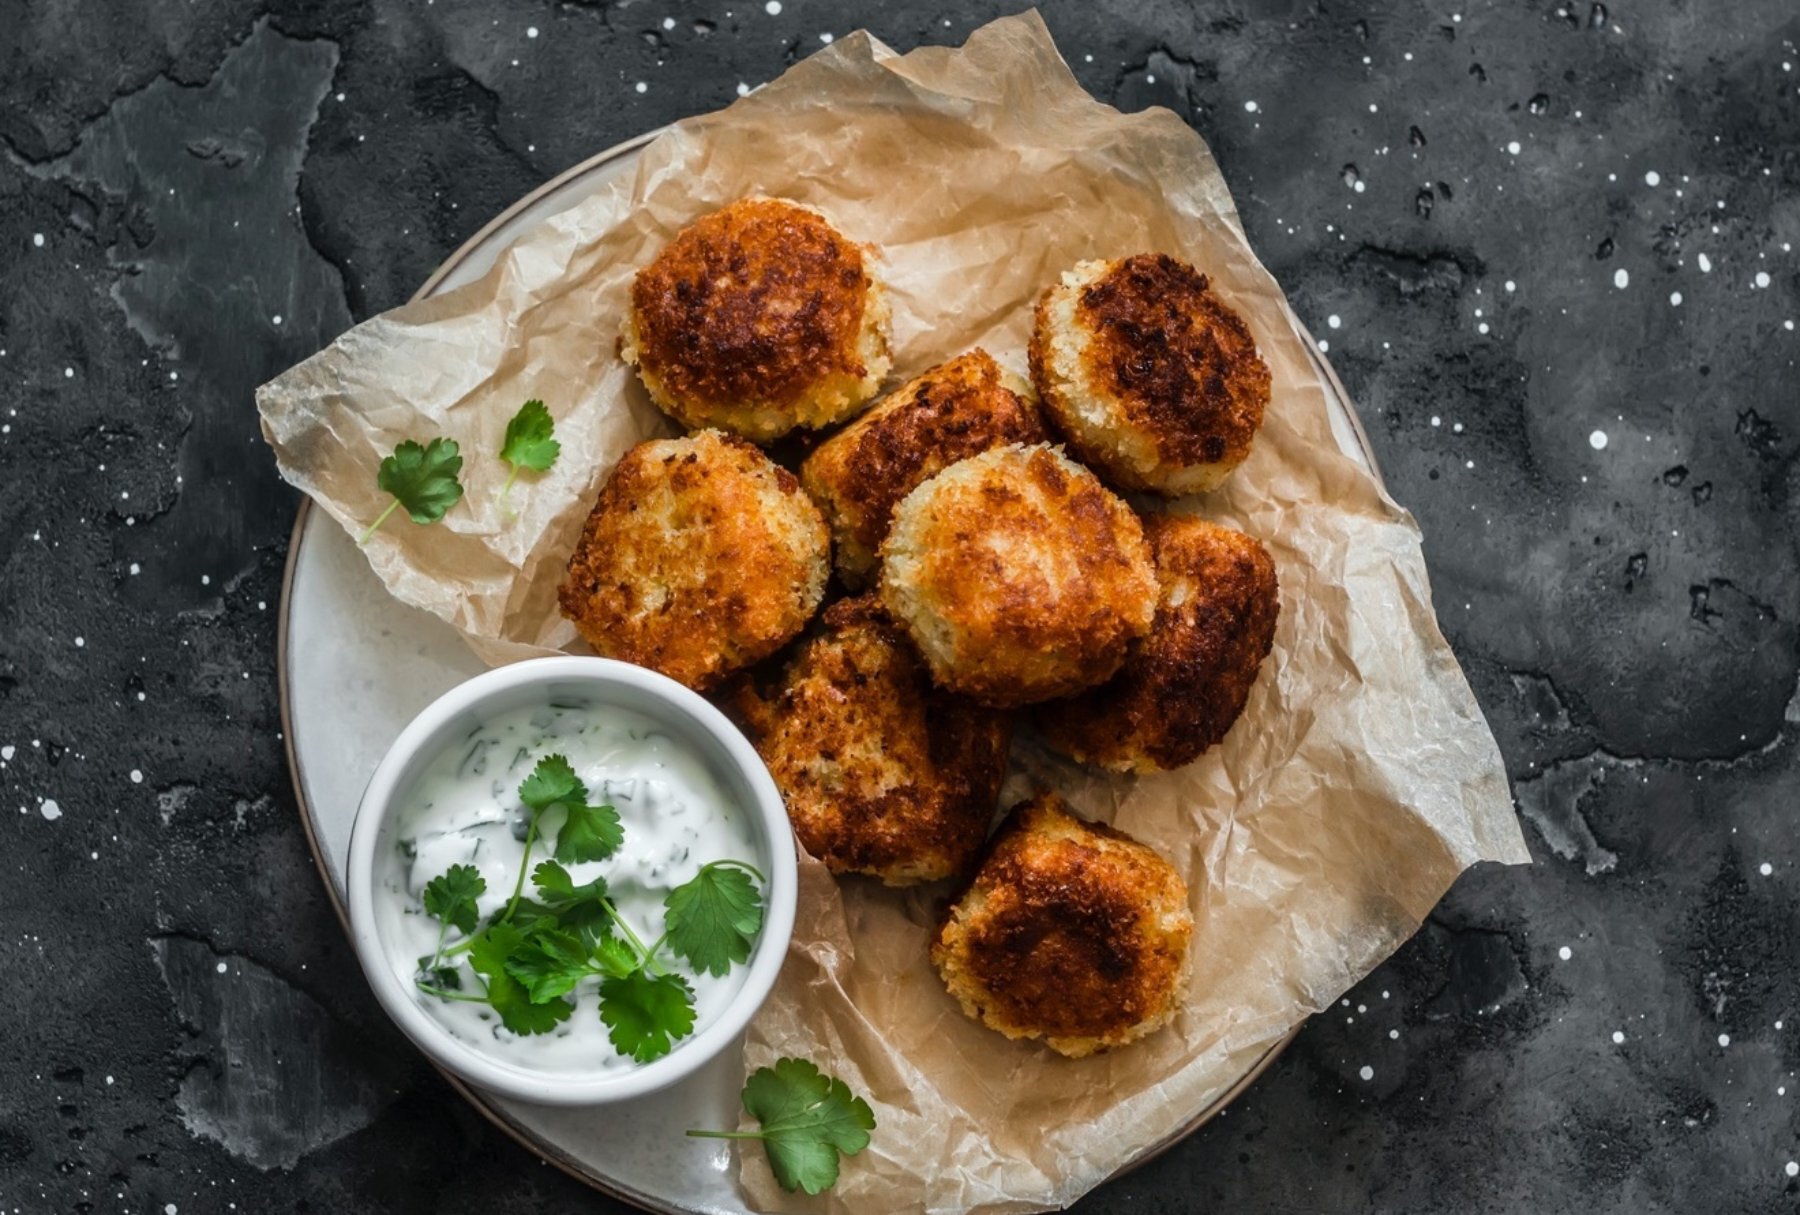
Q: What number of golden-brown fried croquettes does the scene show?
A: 8